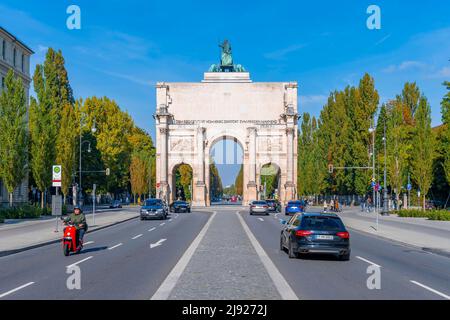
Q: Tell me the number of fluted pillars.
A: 4